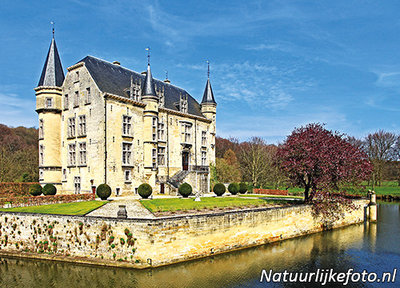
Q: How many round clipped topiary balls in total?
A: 8